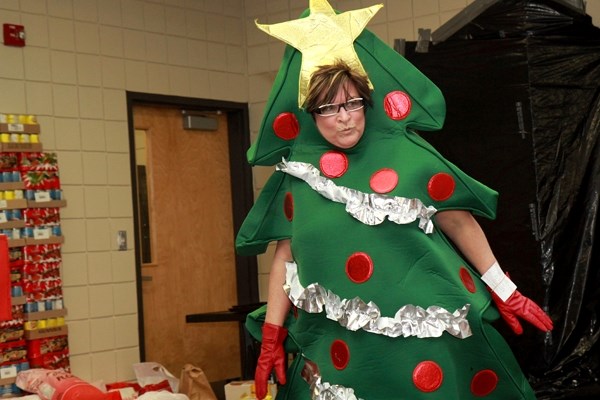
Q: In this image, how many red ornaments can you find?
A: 11